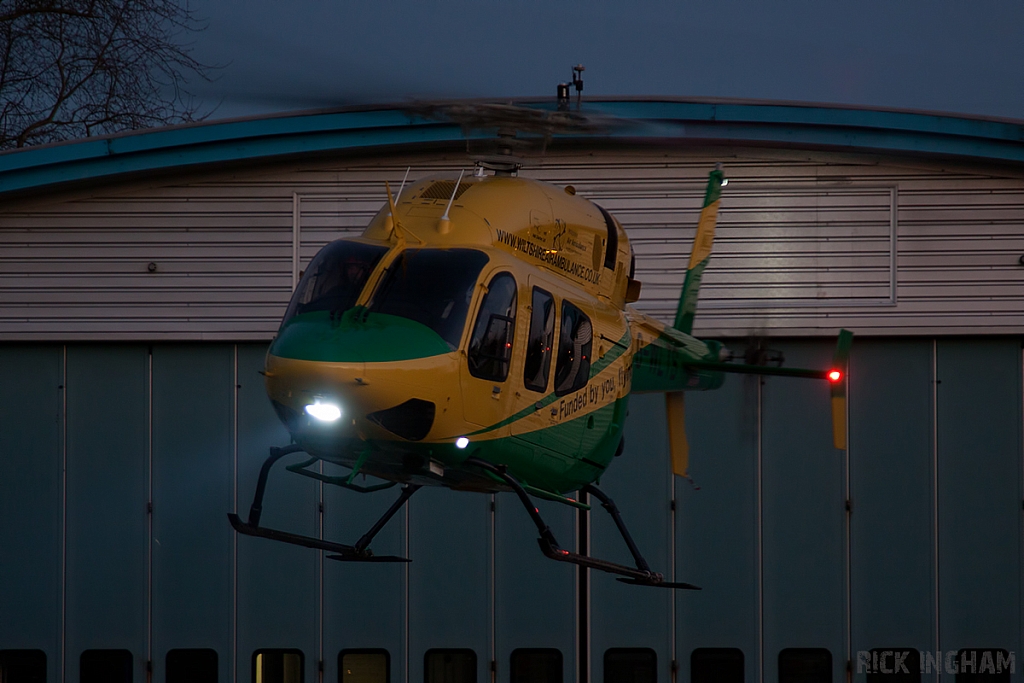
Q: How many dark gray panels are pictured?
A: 12